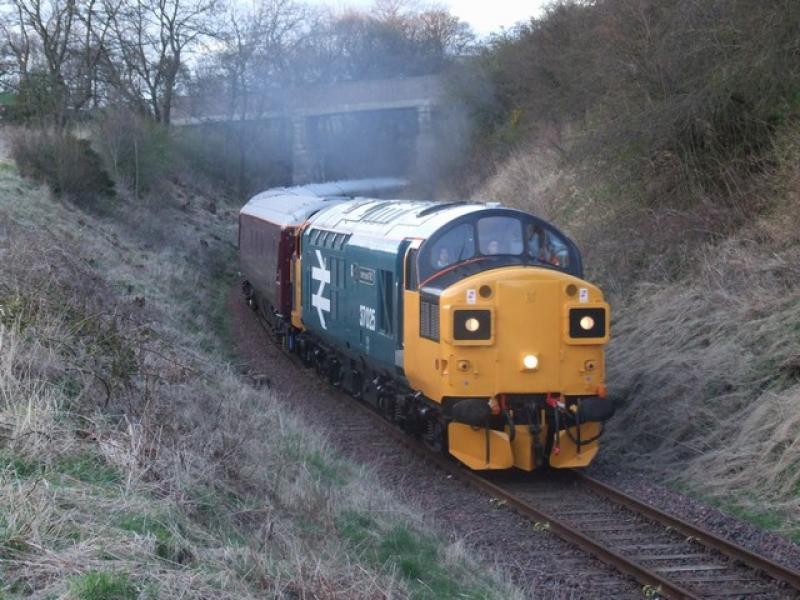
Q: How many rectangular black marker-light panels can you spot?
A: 2